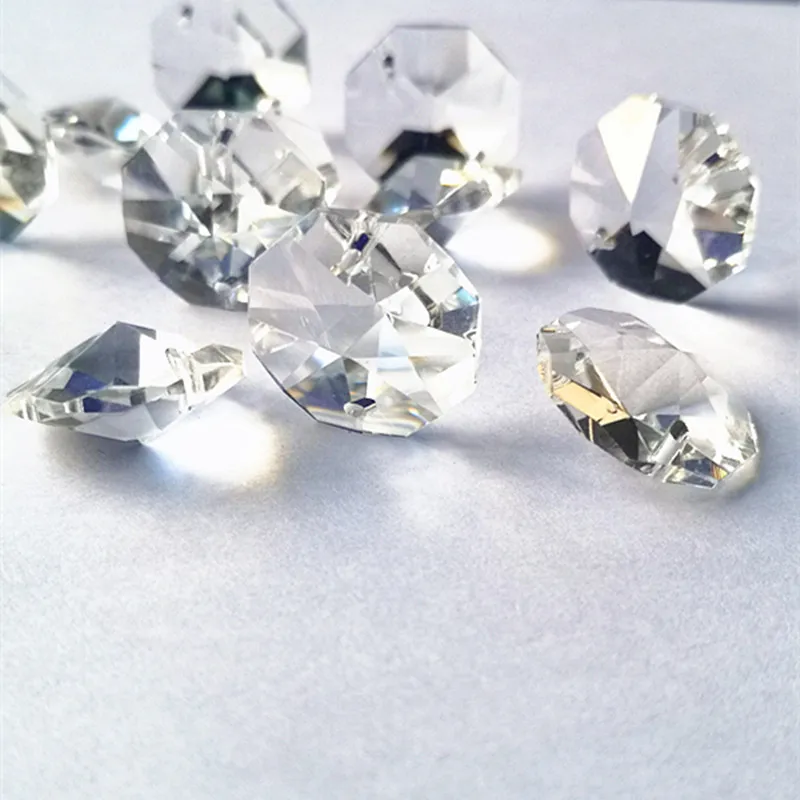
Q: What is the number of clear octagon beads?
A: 10